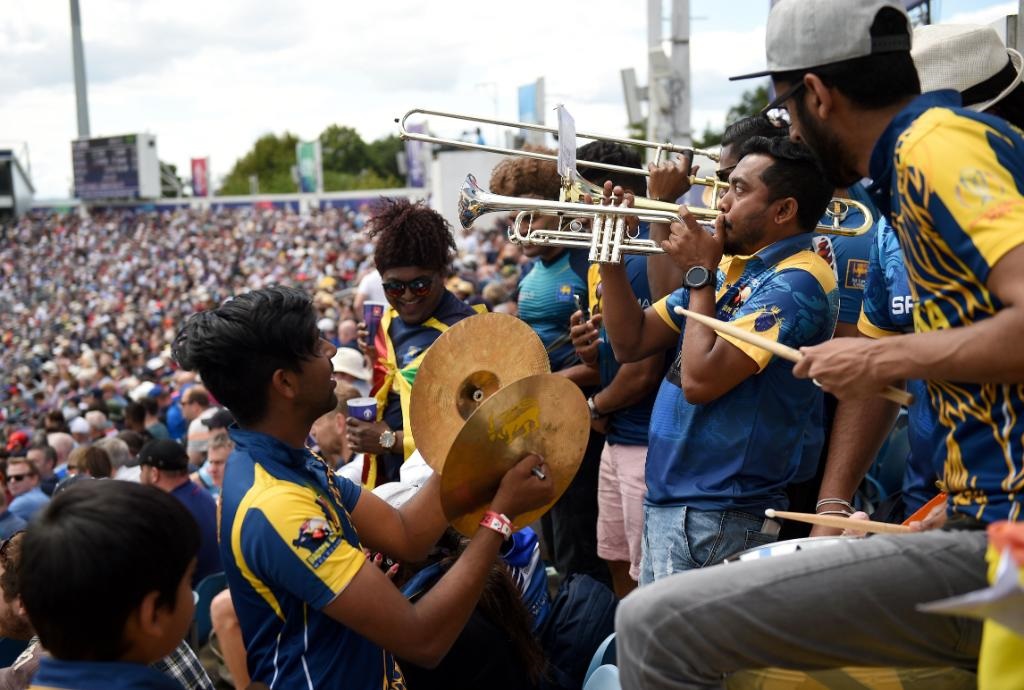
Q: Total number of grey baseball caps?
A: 1